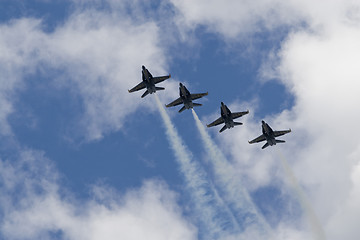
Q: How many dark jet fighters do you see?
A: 4